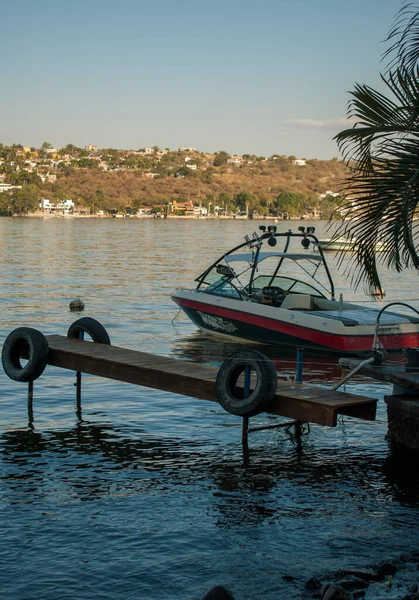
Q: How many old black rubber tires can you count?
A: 3